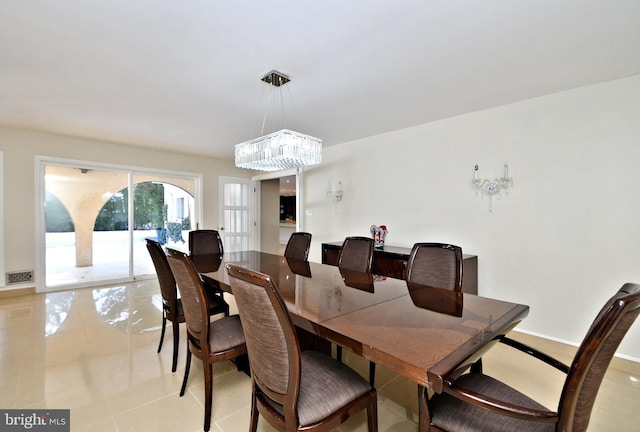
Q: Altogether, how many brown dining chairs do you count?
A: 8